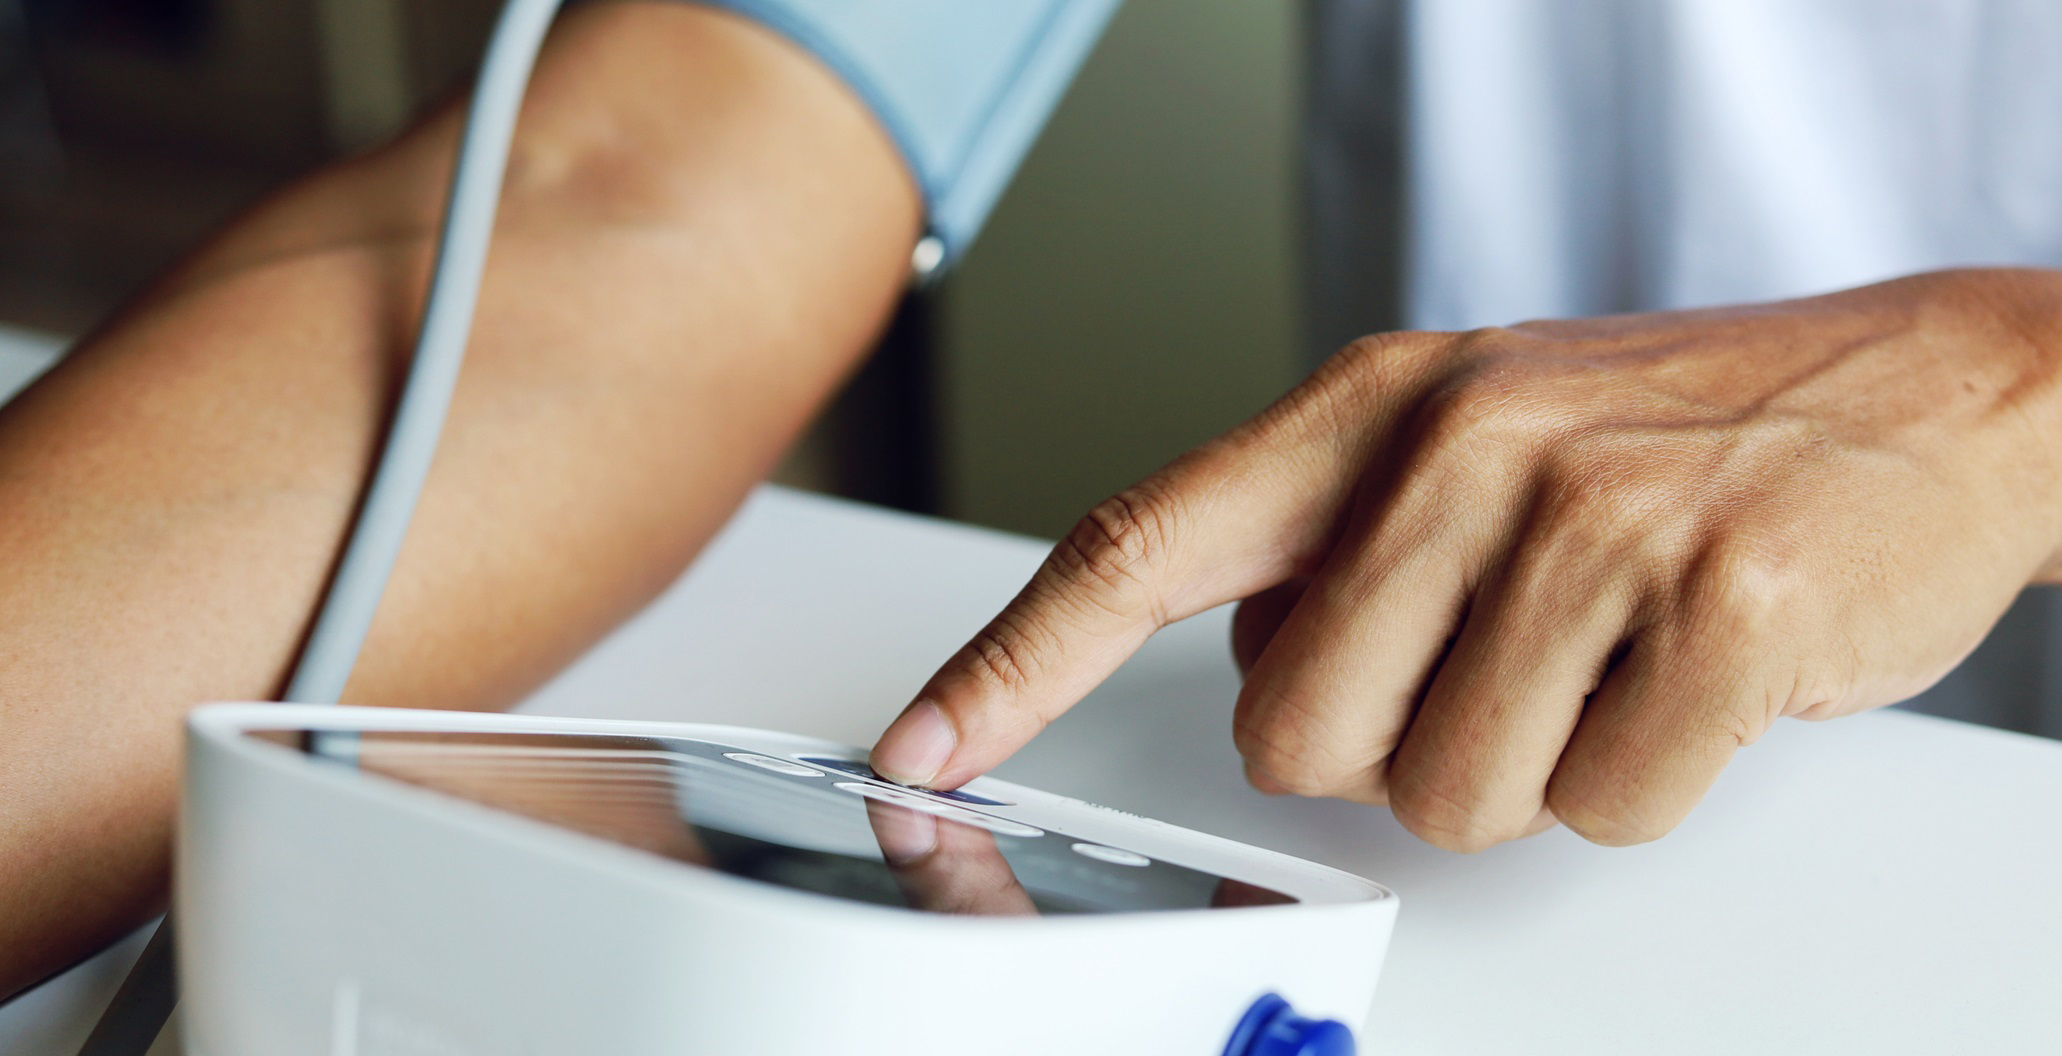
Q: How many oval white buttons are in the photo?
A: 3